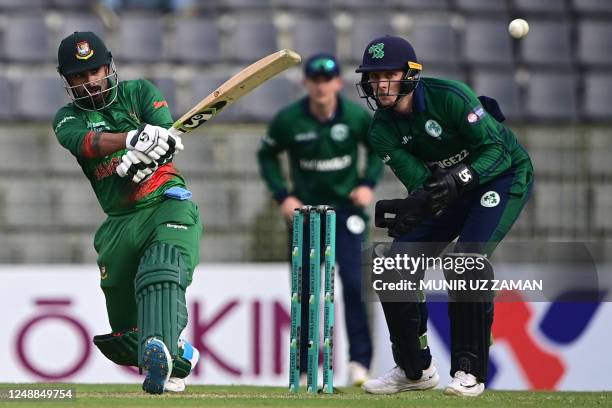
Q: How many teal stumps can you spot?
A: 3